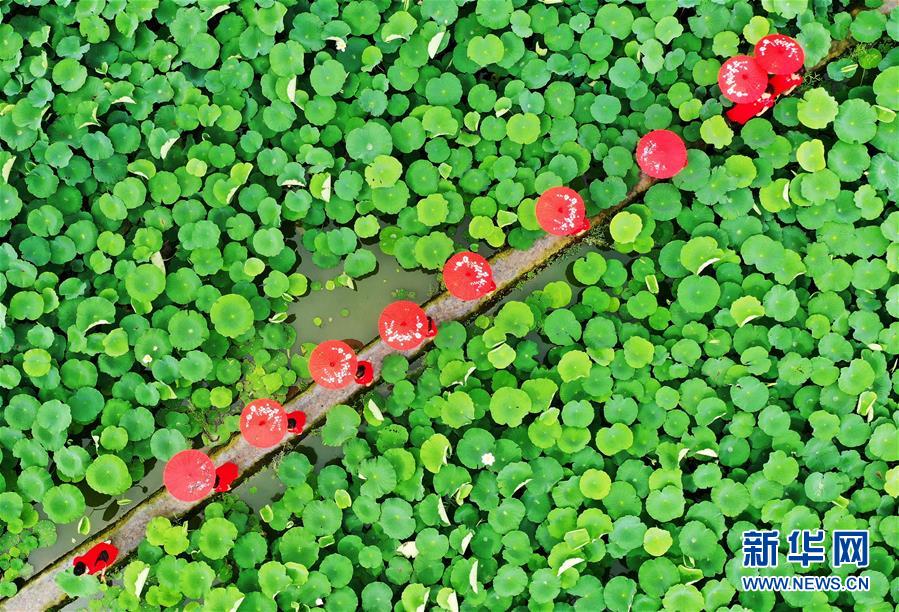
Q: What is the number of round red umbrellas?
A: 9